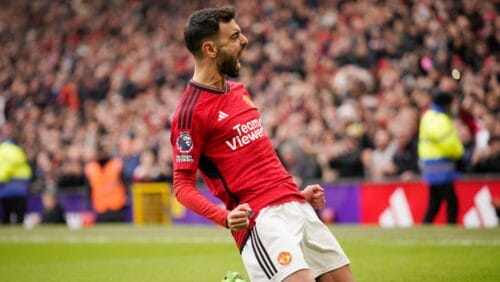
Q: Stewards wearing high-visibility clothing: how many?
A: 3